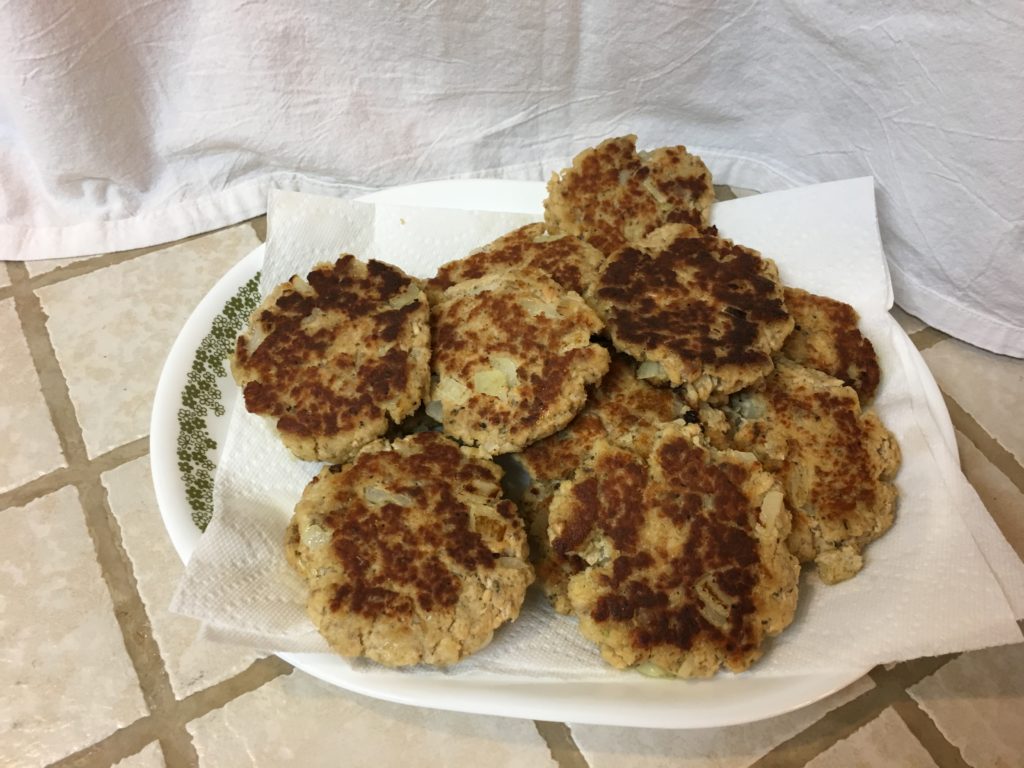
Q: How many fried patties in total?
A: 10